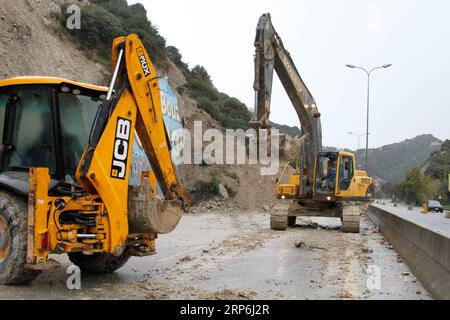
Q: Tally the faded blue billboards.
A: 1